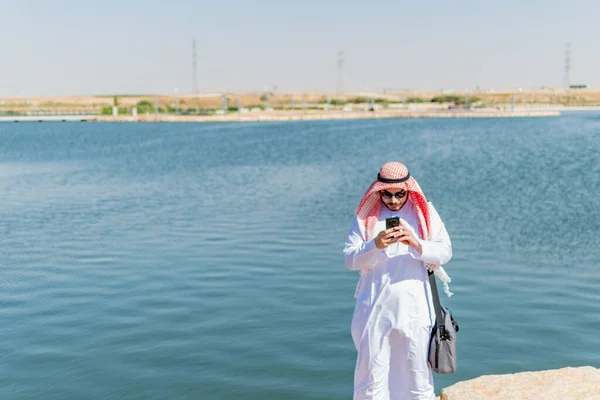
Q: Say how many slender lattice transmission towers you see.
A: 3